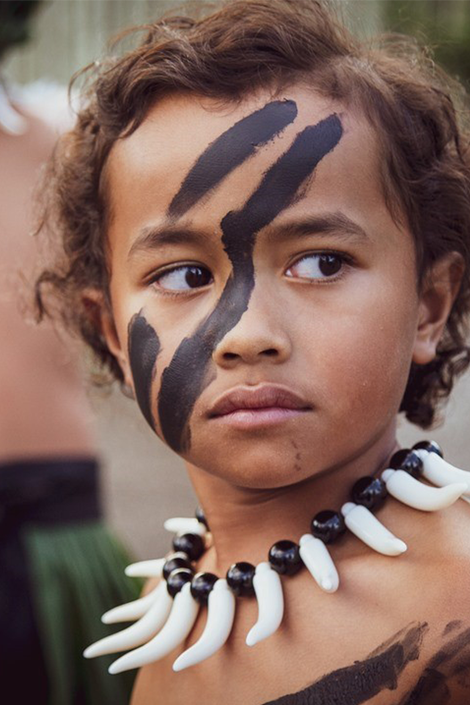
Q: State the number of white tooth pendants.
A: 11